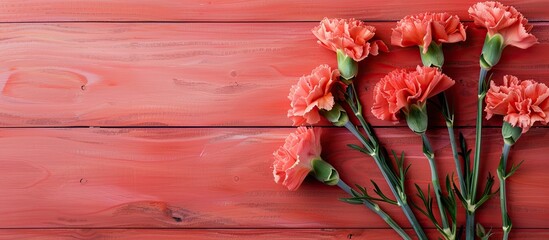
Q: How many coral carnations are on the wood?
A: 7